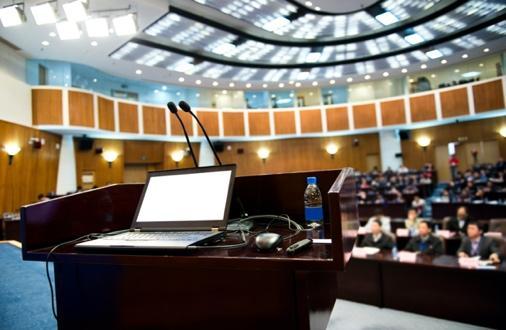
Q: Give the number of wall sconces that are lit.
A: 7